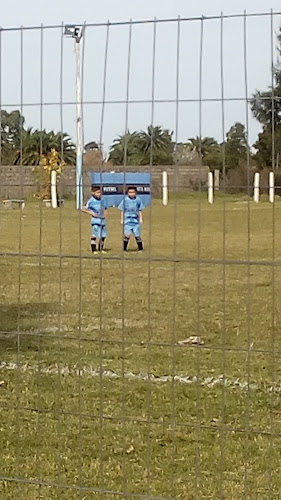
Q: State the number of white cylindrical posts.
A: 5